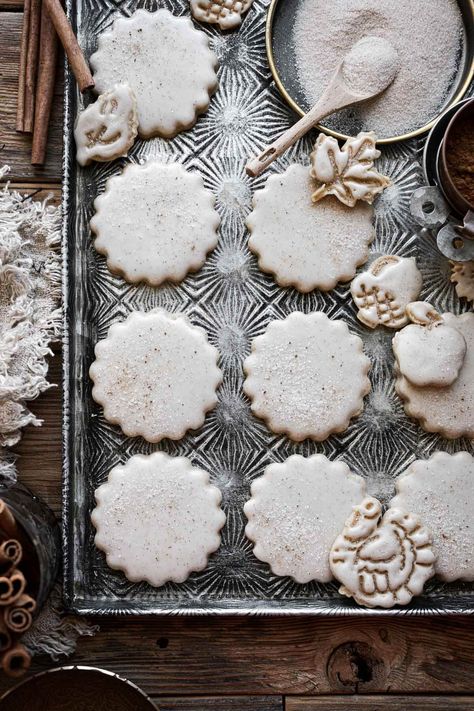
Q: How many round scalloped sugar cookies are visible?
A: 9